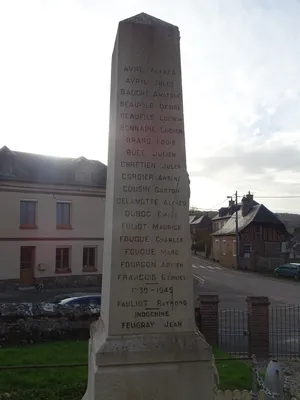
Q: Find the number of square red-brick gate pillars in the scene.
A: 2